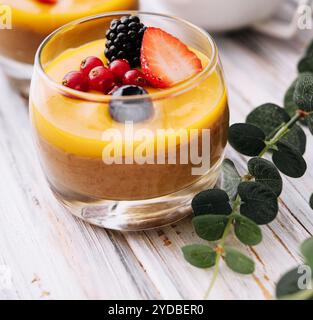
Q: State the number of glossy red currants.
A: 5